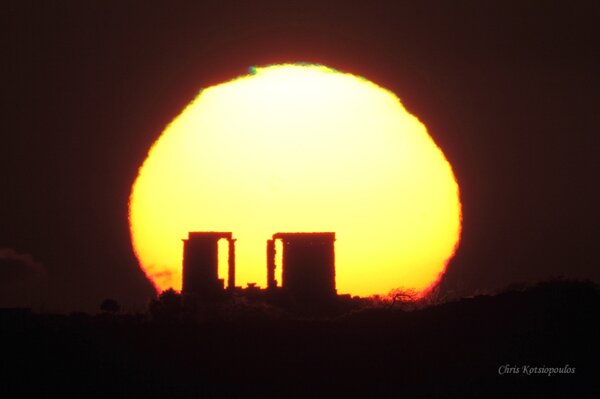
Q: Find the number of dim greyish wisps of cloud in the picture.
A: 1